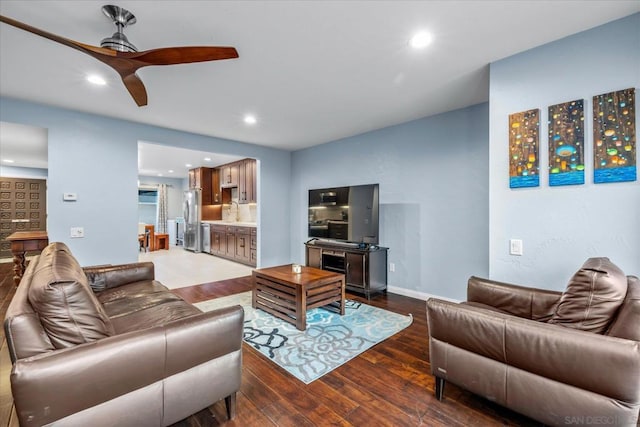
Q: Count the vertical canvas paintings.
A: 3